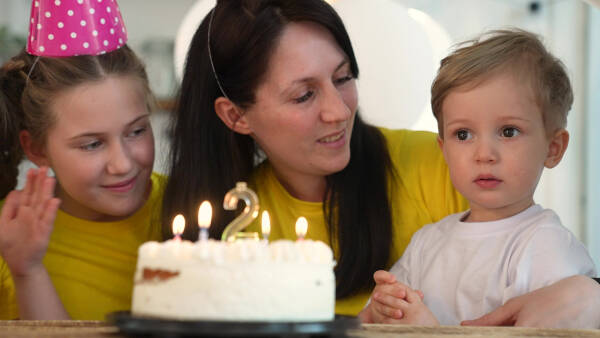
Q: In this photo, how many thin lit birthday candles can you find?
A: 4